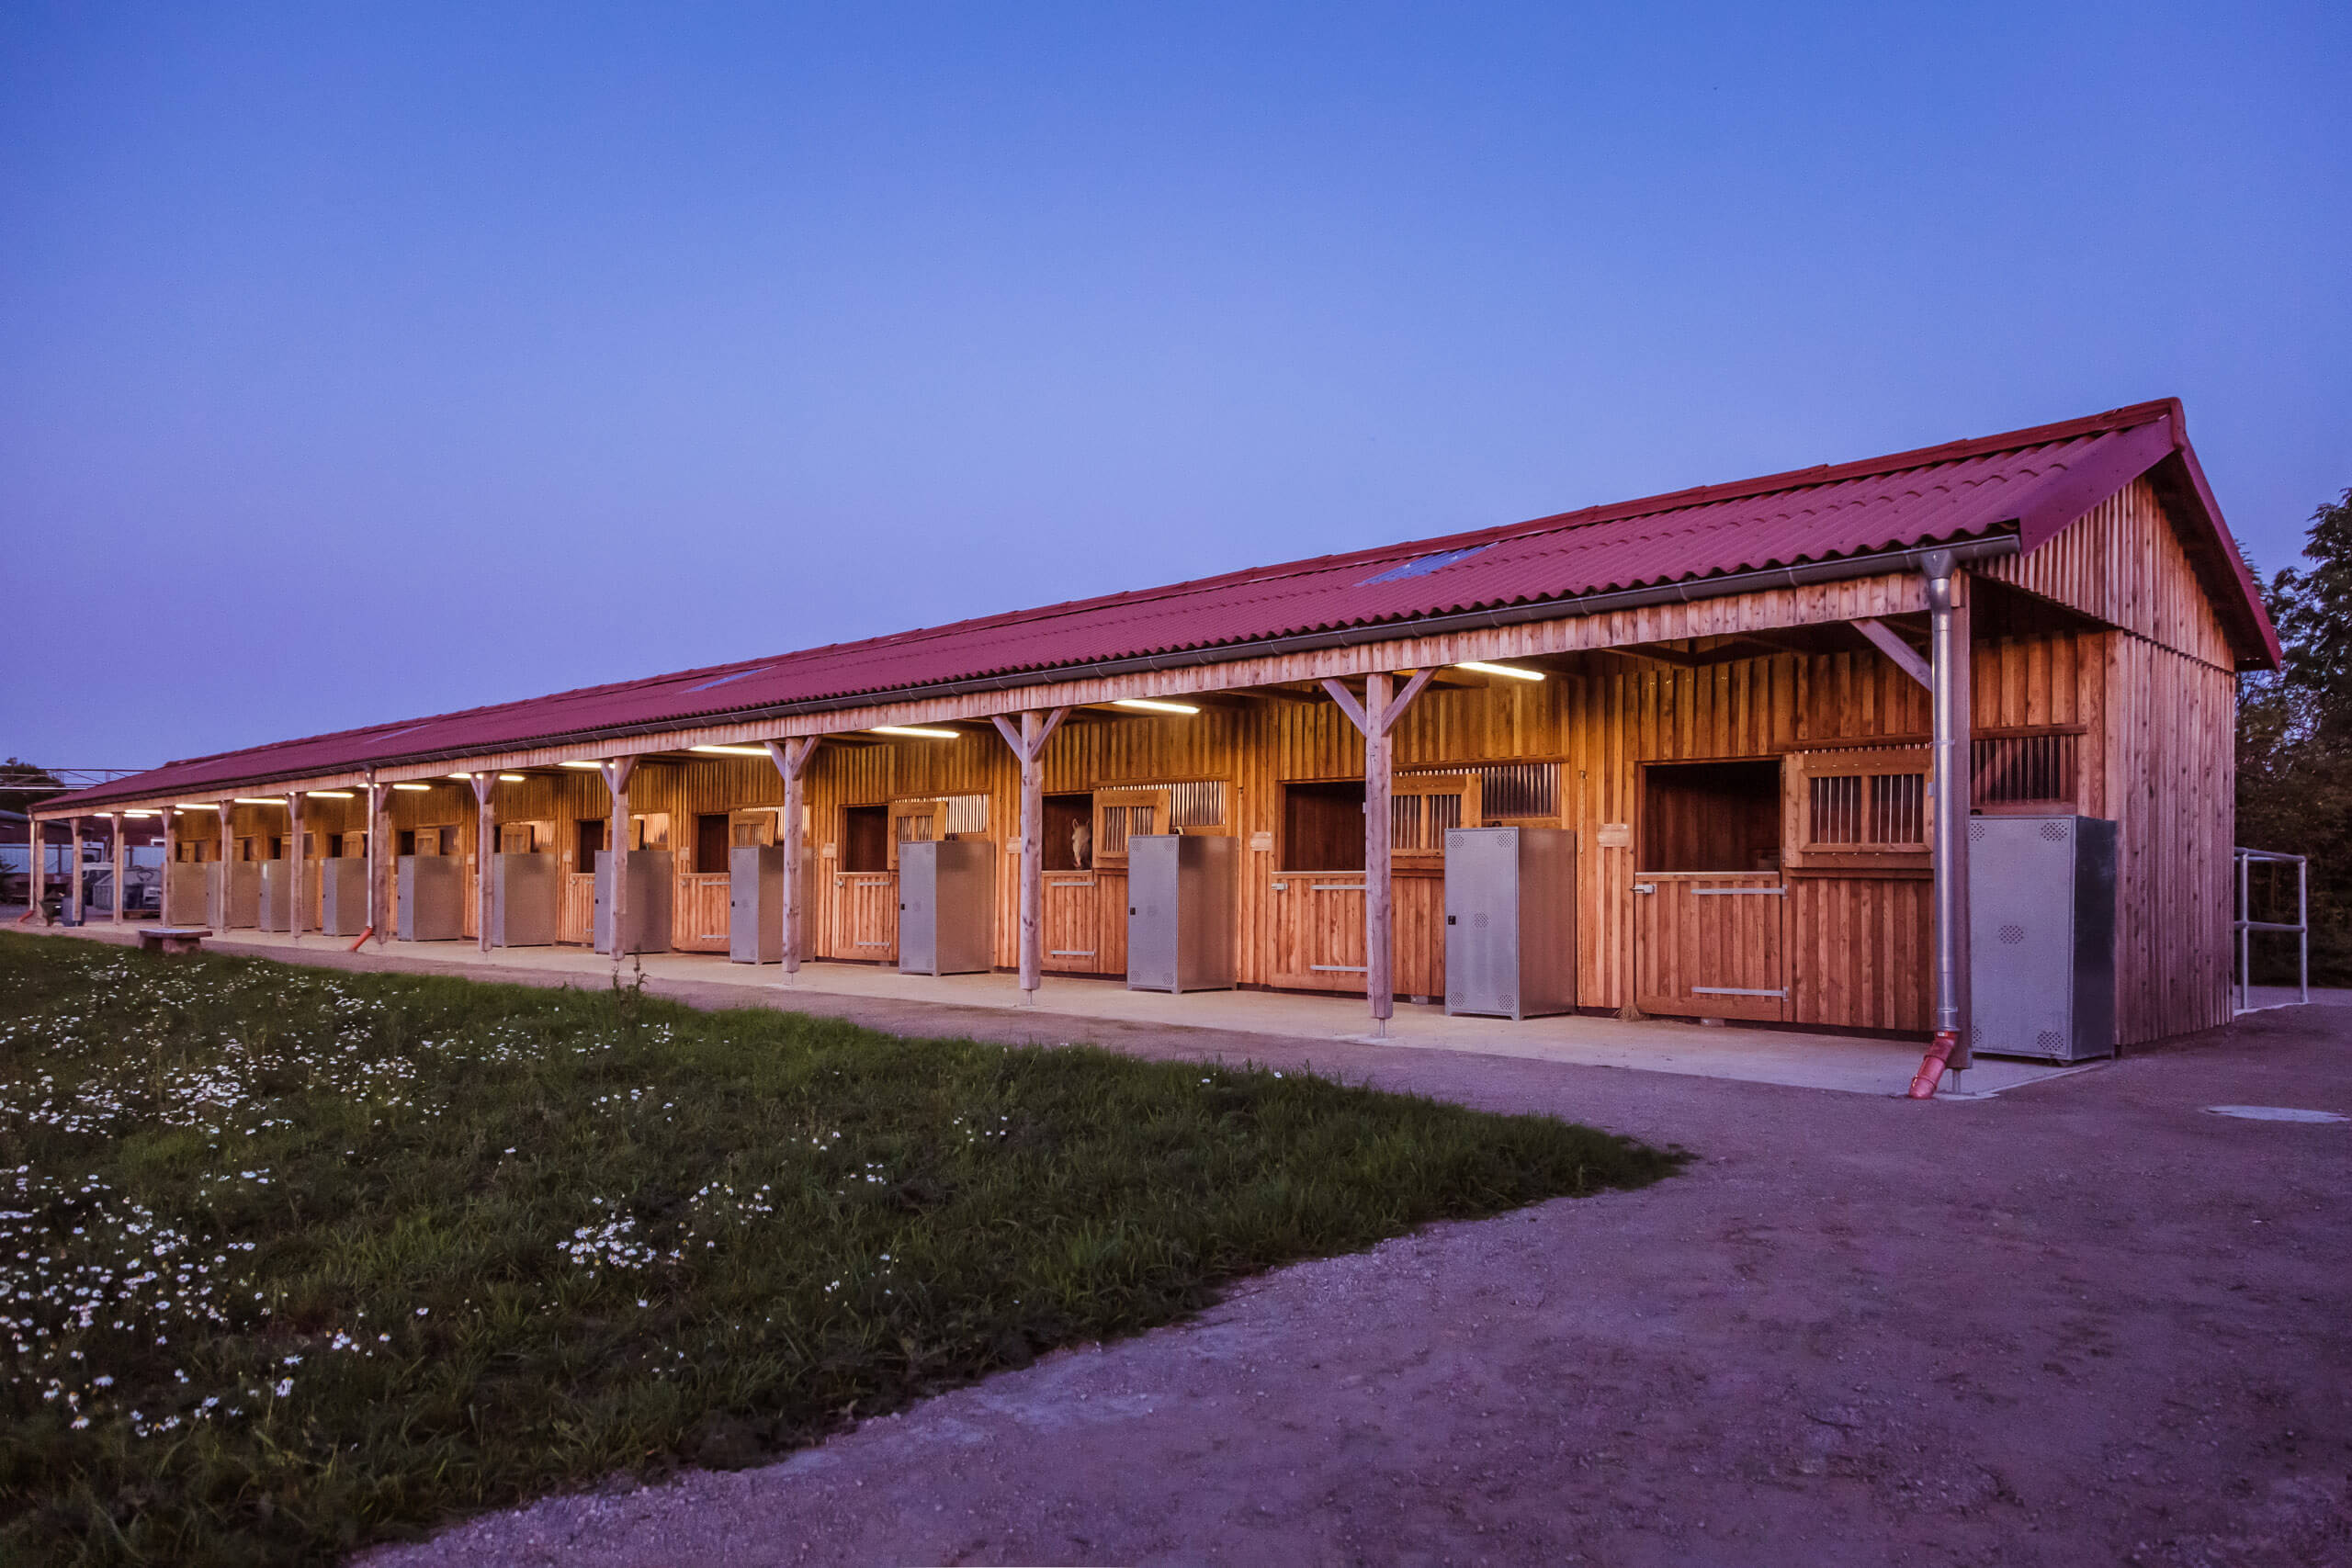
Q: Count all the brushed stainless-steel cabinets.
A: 12